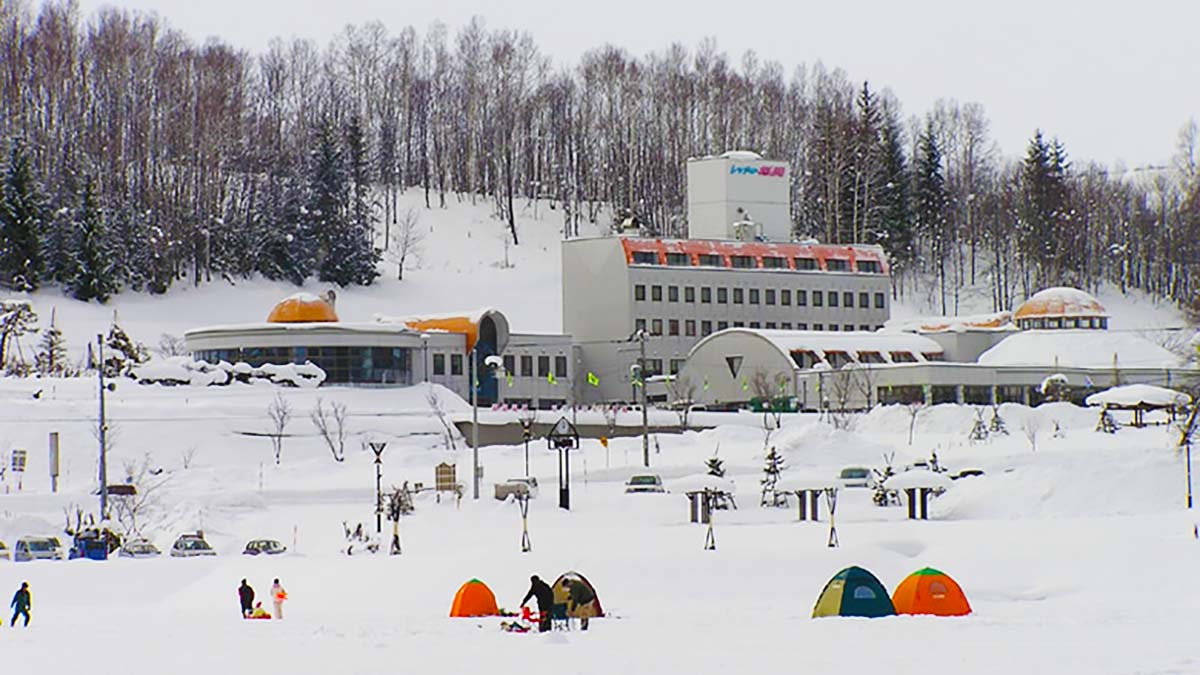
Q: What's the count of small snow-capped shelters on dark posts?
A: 3